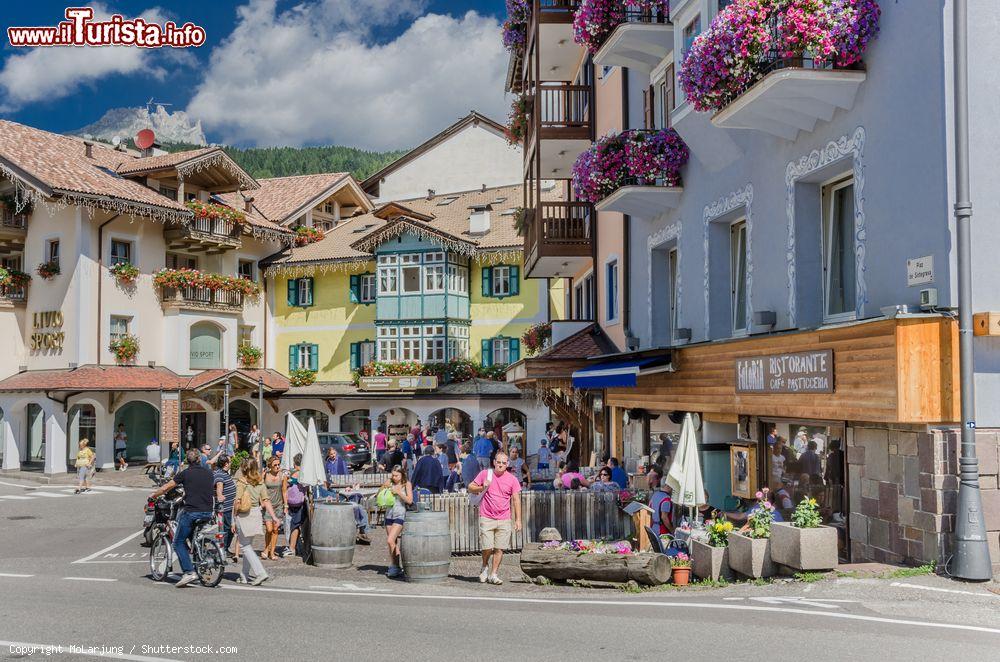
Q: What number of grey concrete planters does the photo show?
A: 3